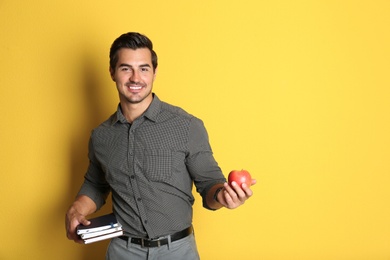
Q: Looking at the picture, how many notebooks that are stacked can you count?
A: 3